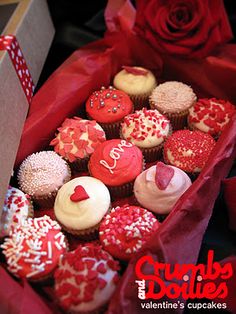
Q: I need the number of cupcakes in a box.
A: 15